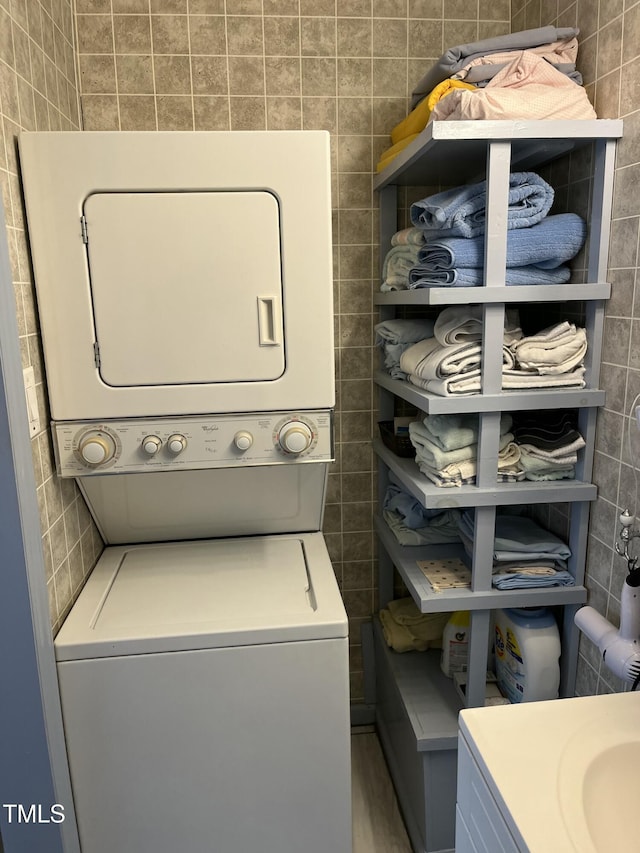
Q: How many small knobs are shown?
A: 3